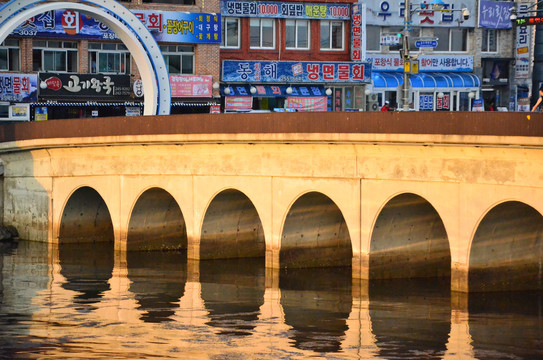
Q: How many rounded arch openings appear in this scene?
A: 6